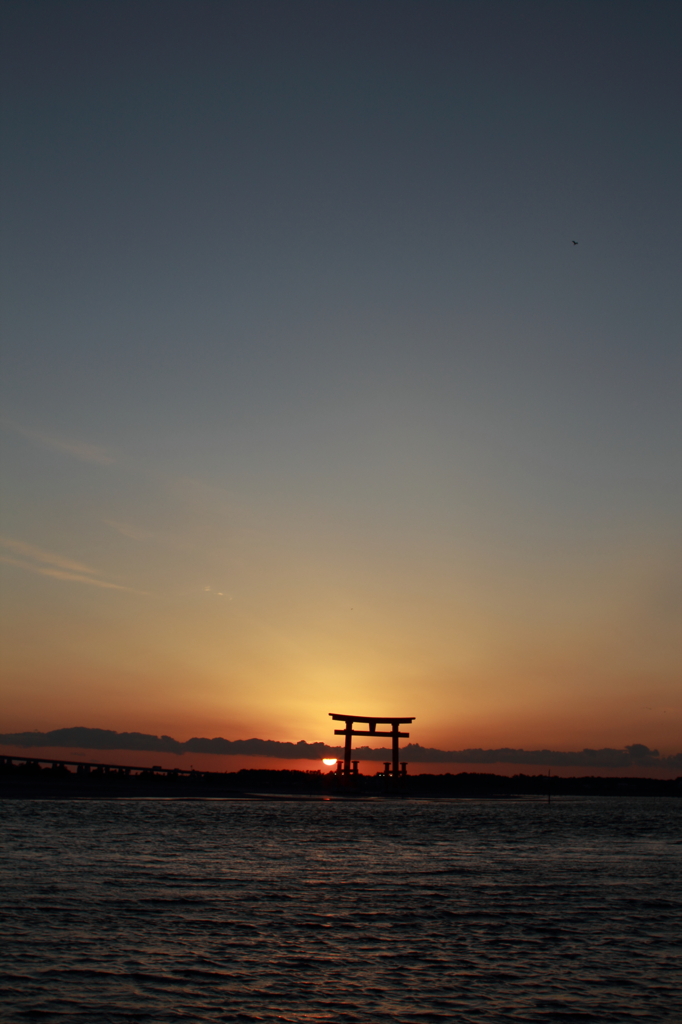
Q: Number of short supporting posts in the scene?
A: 4